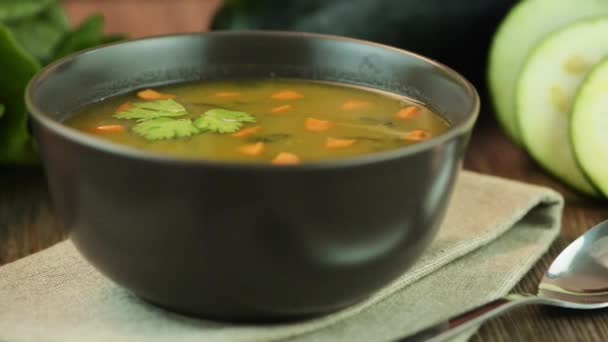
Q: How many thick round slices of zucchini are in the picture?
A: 3